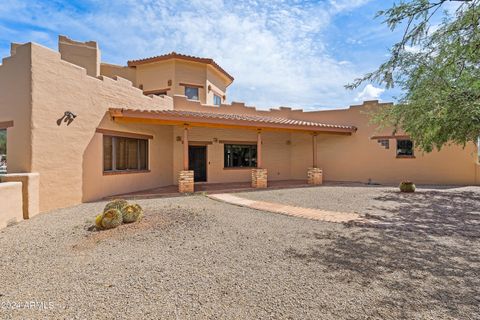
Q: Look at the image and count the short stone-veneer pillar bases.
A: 3